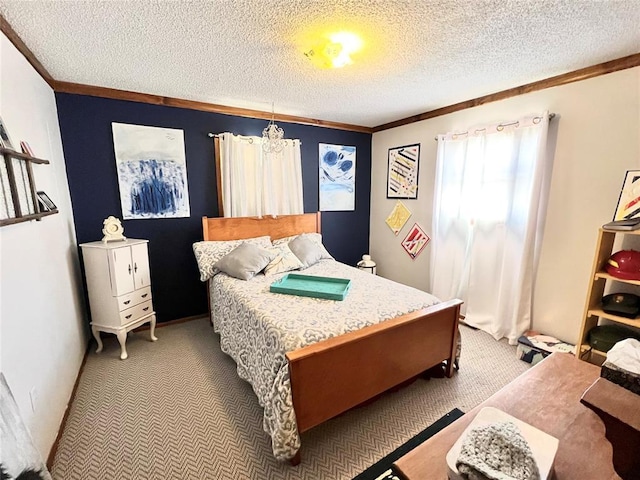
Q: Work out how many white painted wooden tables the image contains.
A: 1